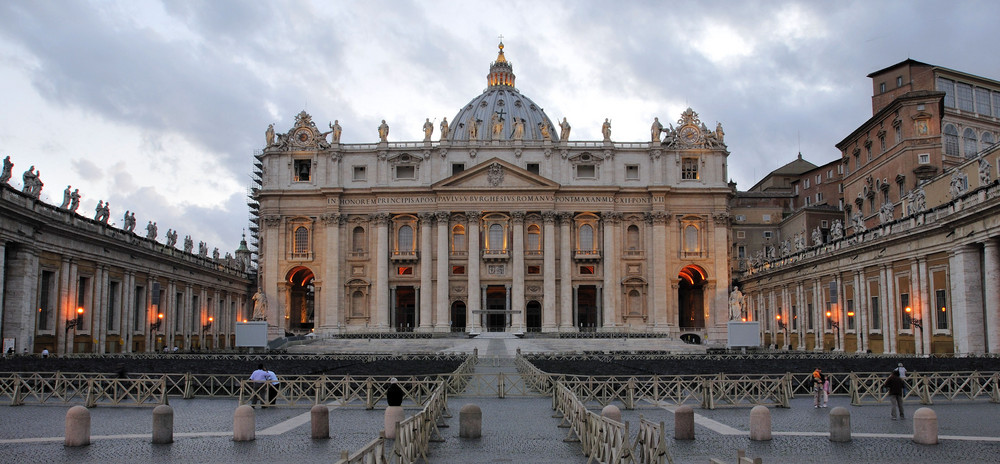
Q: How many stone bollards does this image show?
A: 11